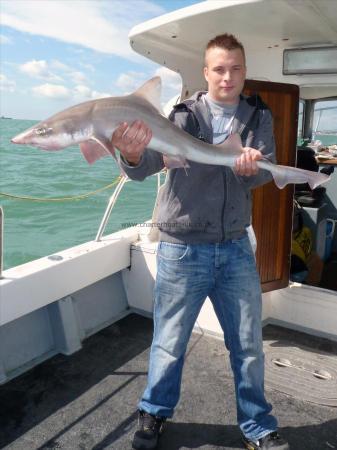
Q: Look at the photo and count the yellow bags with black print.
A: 1